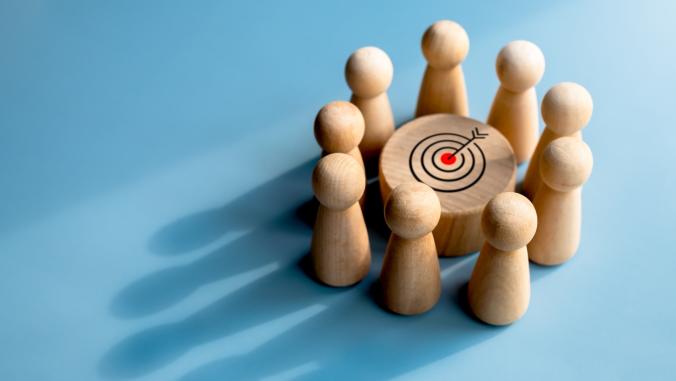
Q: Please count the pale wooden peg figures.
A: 9